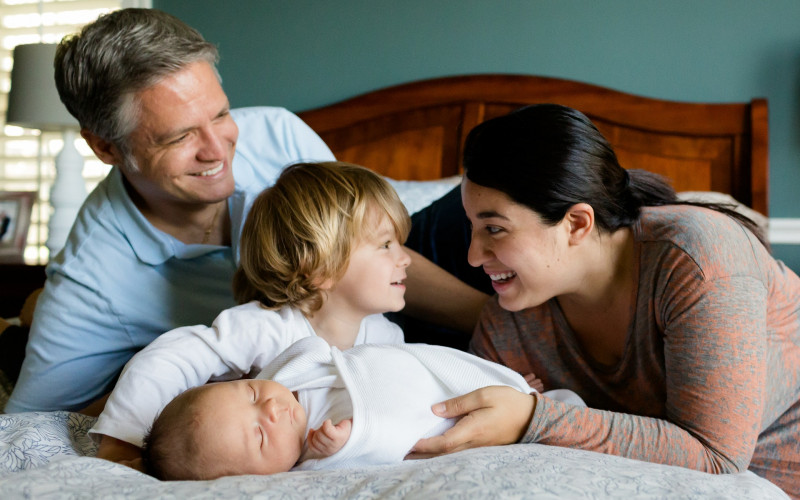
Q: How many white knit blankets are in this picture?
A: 1